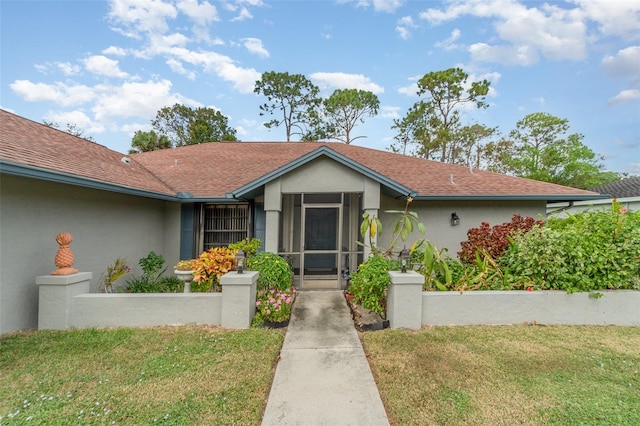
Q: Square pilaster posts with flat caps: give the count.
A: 3